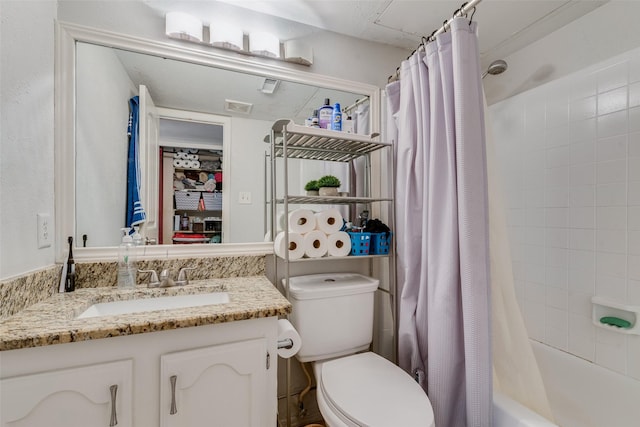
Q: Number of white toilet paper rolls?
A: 6